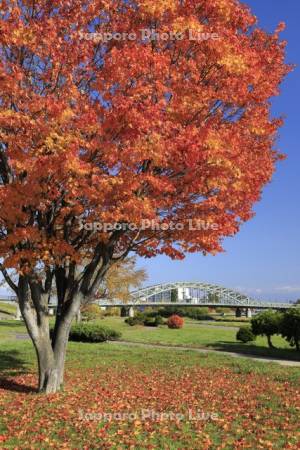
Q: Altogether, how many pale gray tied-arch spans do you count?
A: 1